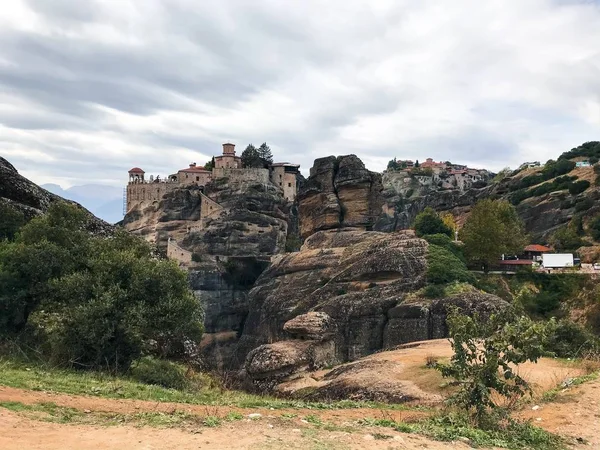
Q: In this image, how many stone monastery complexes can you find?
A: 2